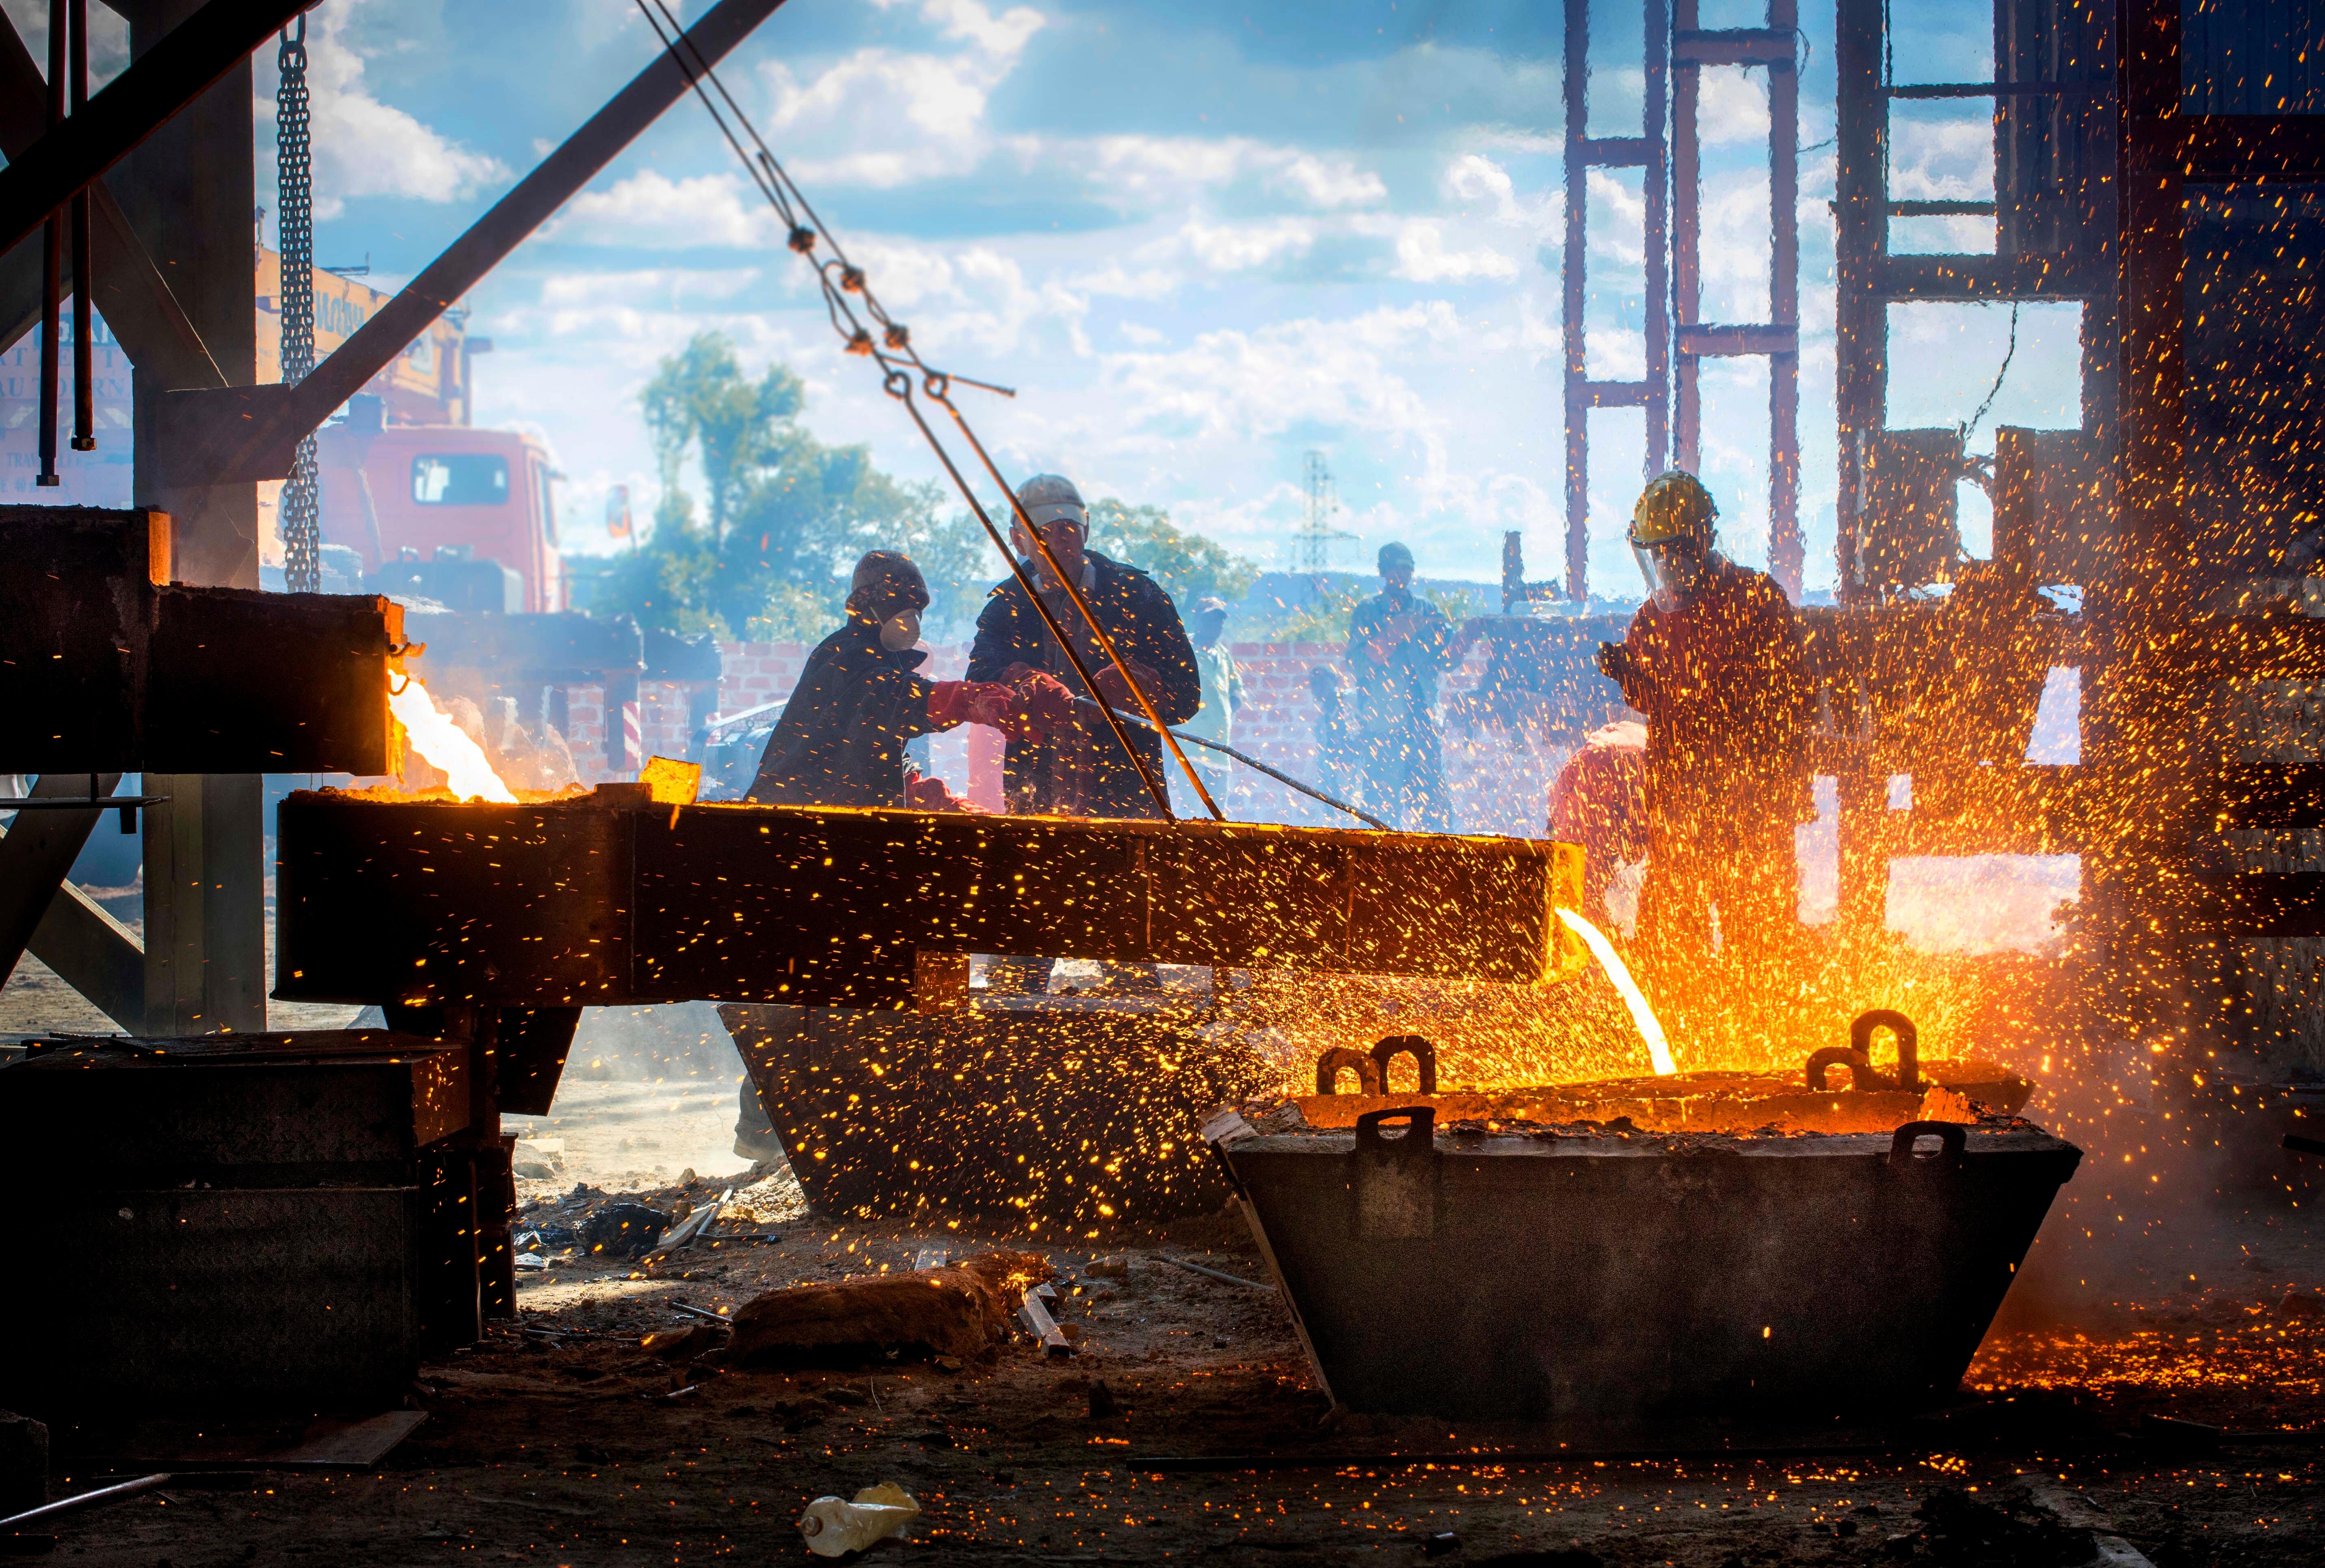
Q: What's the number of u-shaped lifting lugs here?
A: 6